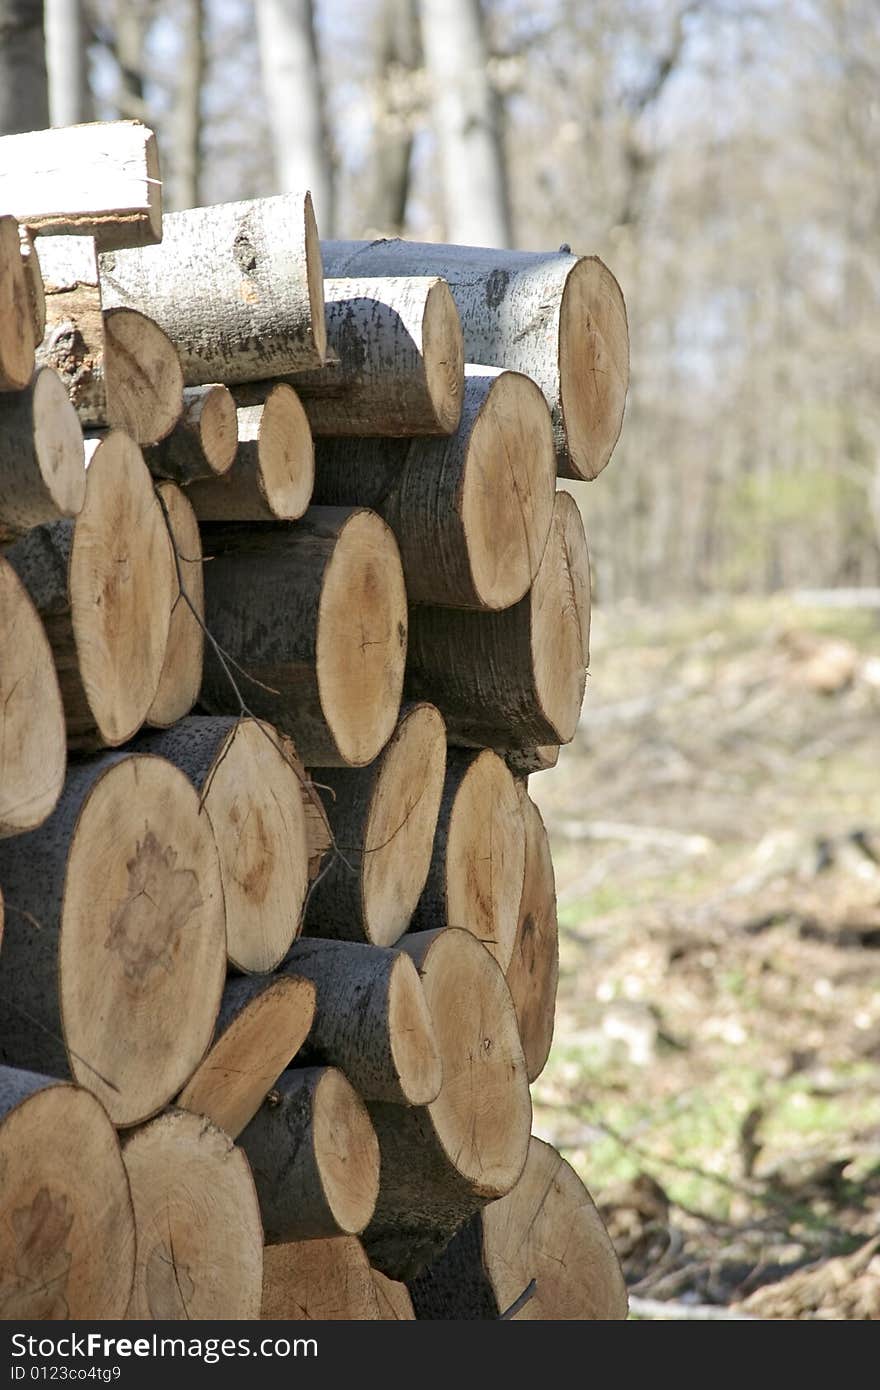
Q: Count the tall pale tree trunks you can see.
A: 3